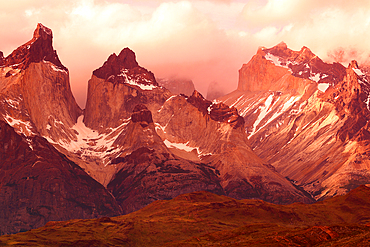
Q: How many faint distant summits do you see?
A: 2